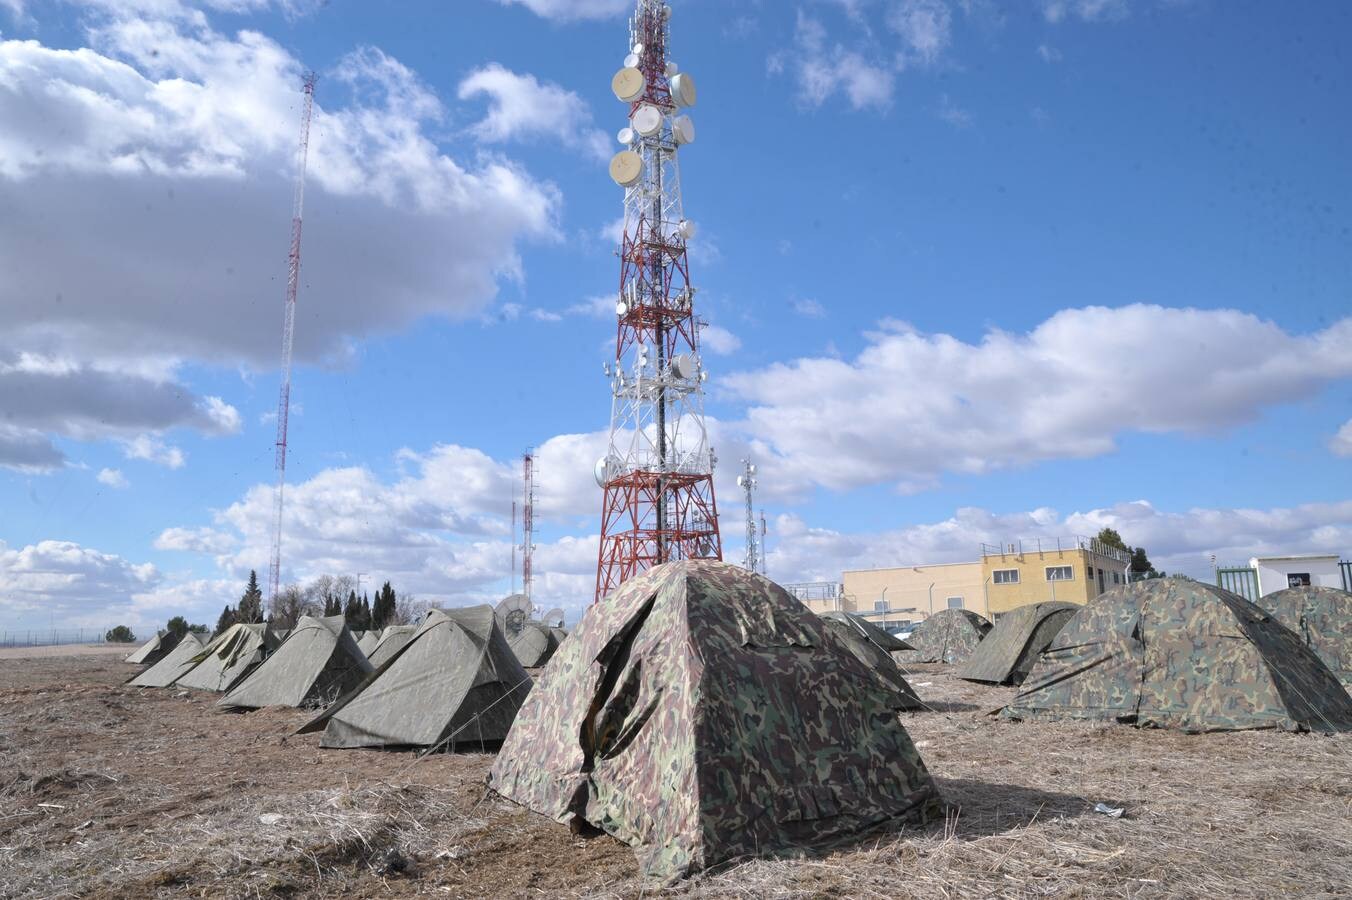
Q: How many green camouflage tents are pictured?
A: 4